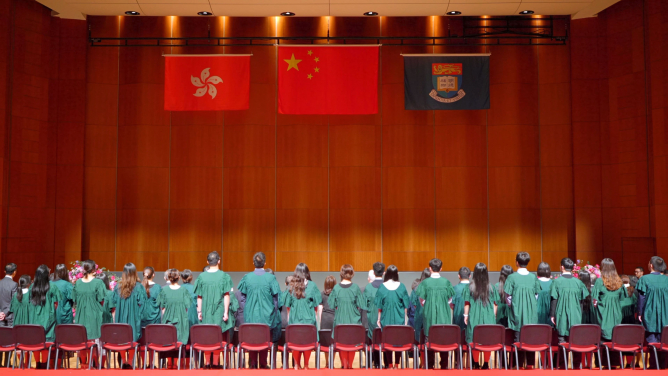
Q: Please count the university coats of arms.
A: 1